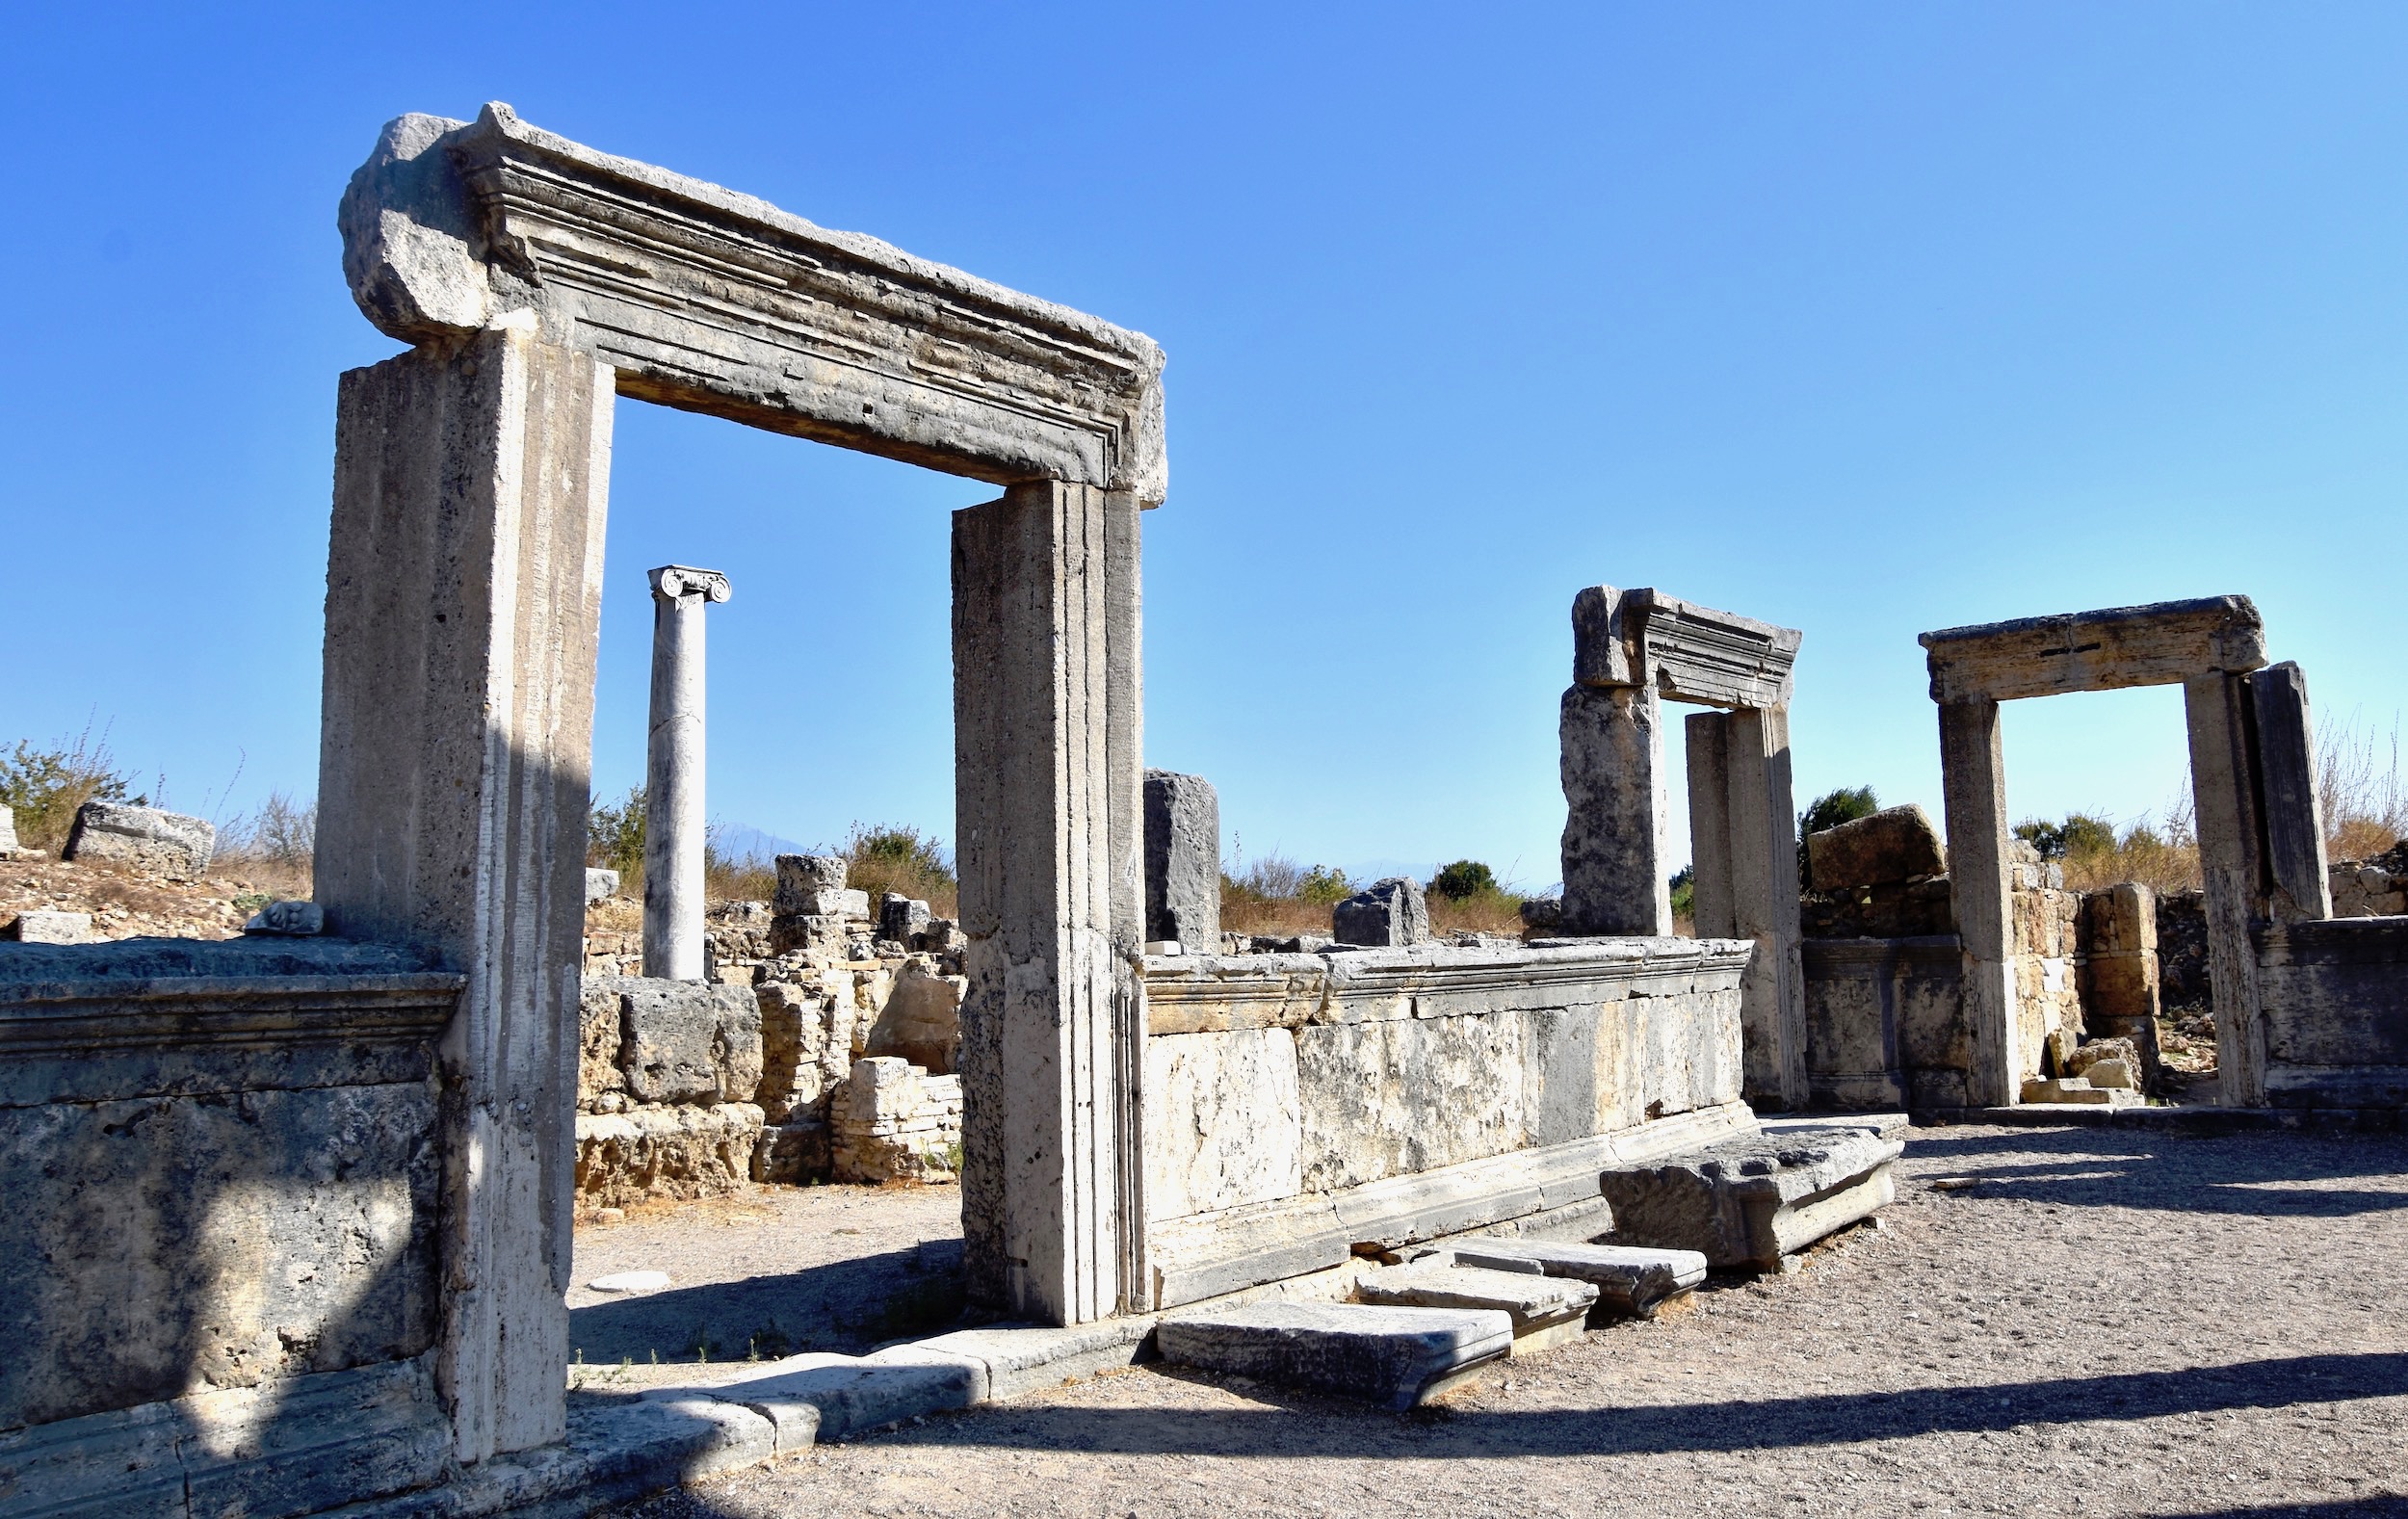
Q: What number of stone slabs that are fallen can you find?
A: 4